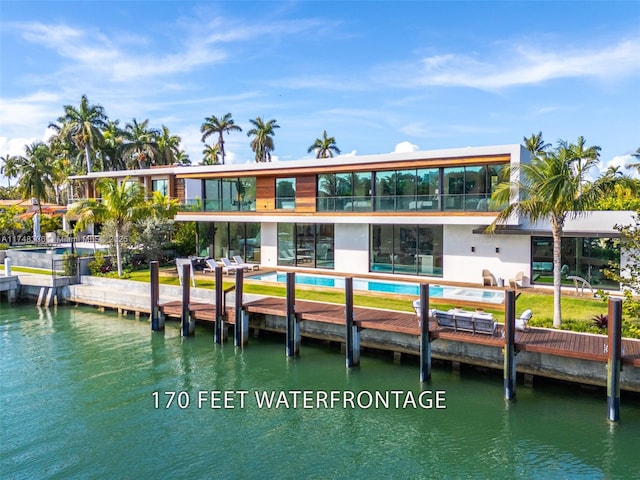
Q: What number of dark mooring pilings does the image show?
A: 9